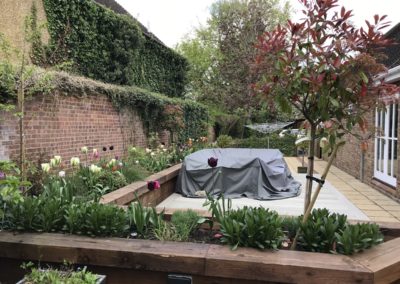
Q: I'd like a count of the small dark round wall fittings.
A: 2